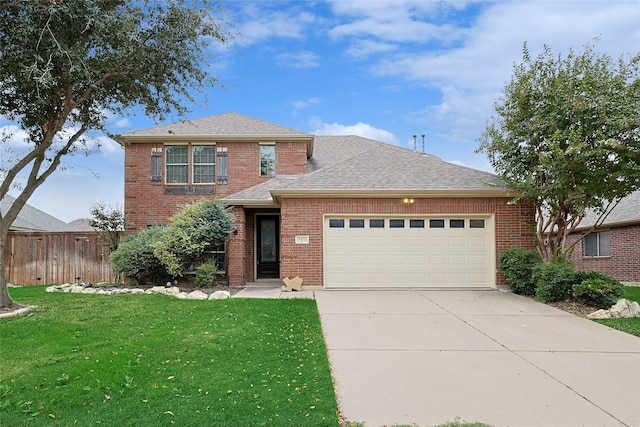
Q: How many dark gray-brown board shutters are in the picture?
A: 2